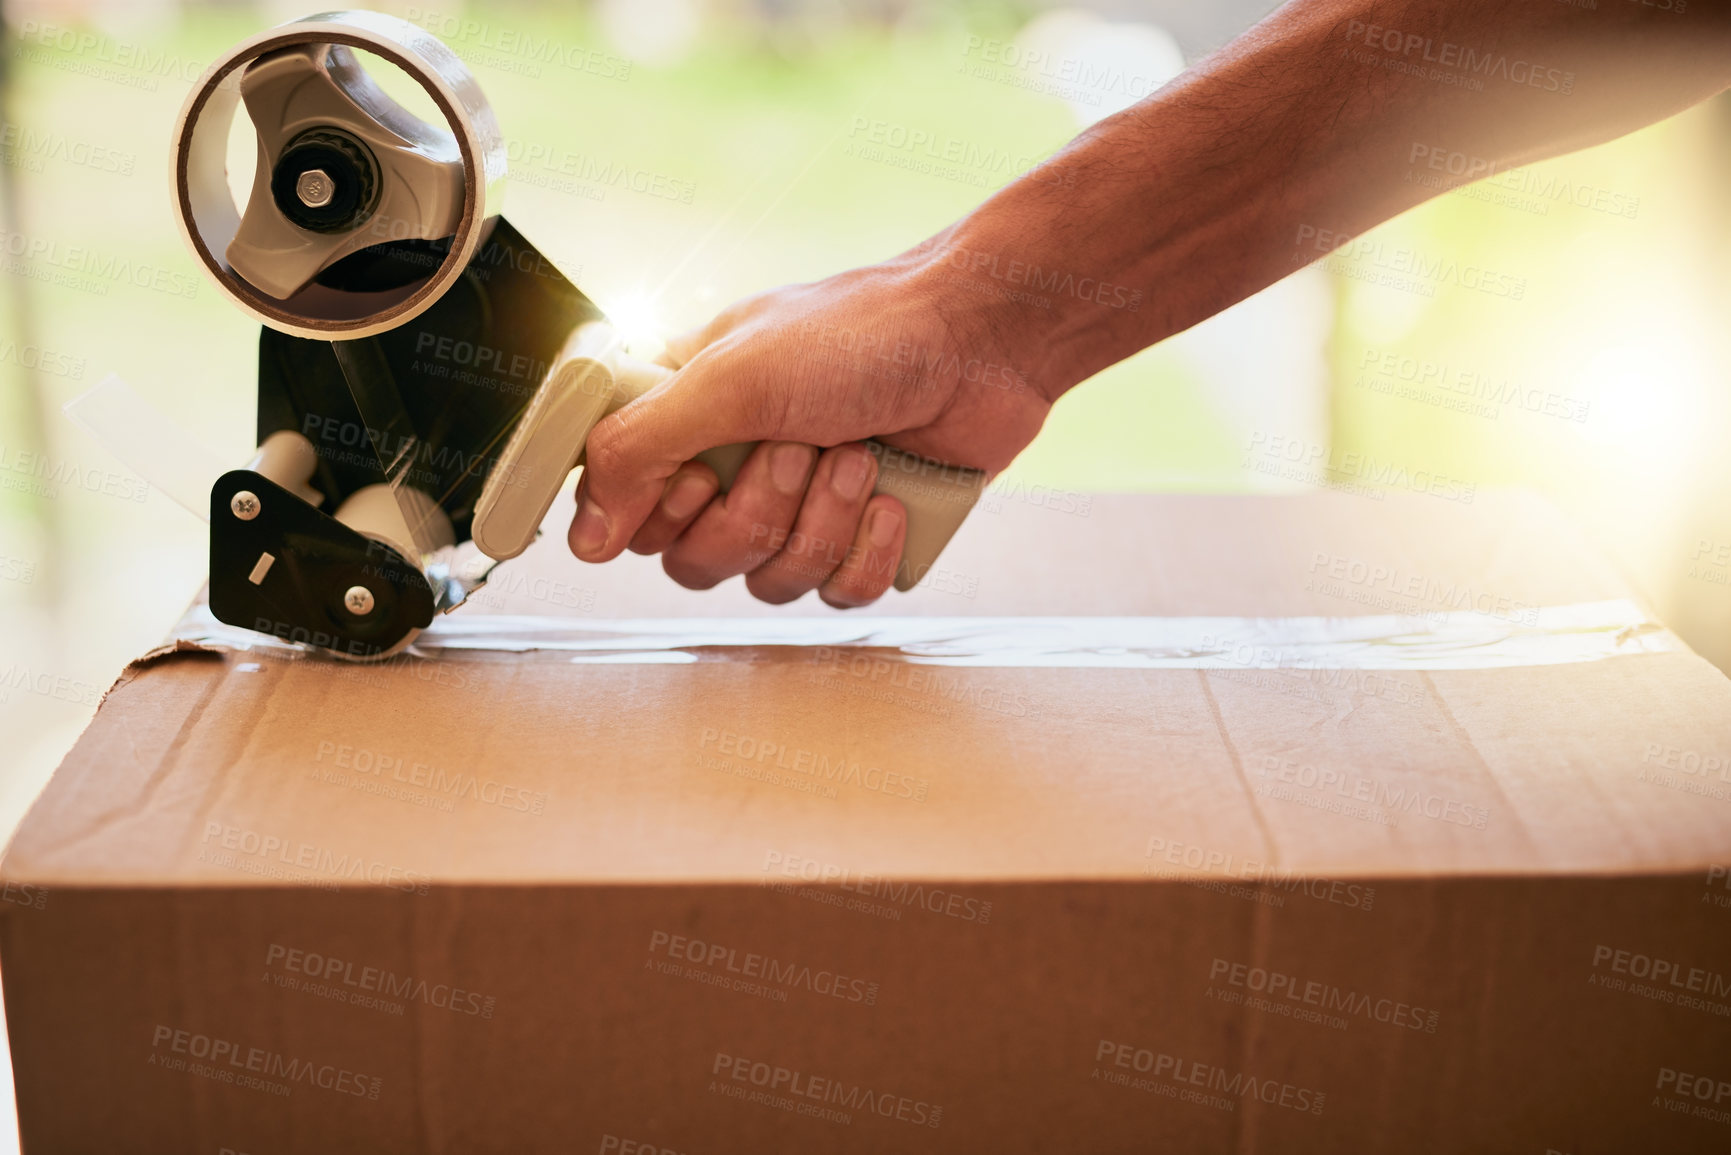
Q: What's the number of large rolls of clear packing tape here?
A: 1